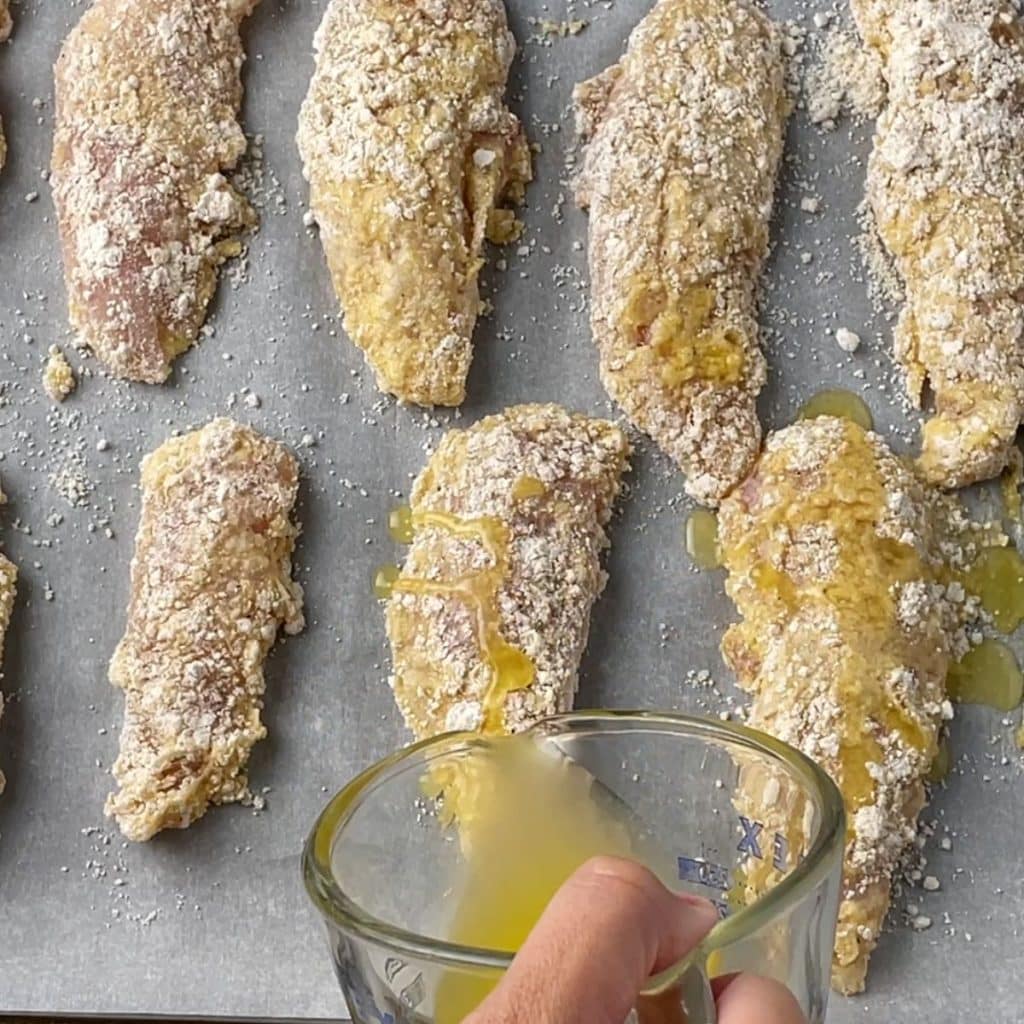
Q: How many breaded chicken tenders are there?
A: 7